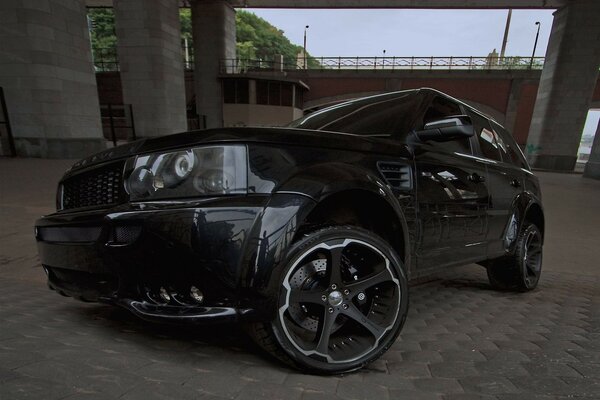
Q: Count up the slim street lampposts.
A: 2